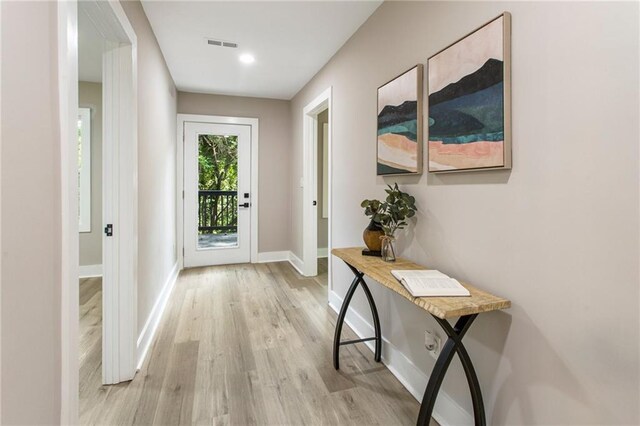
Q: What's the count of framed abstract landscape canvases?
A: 2